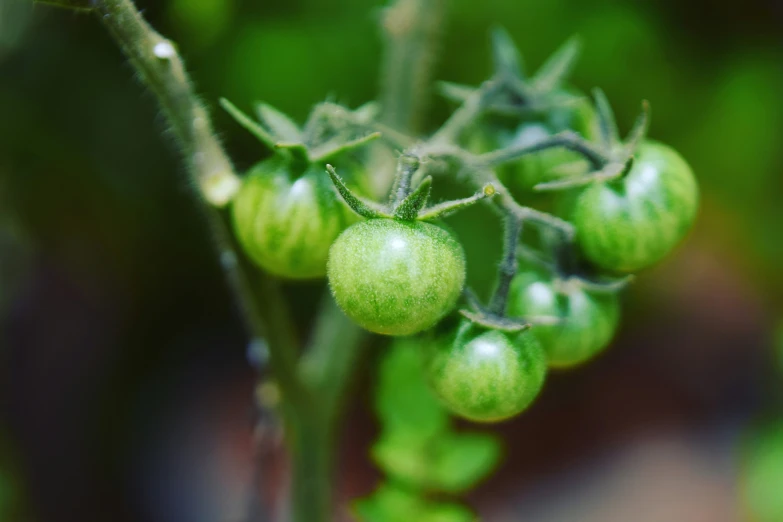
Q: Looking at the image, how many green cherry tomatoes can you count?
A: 6